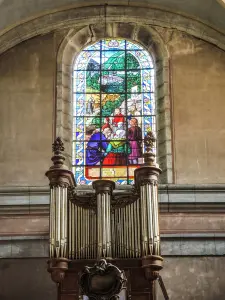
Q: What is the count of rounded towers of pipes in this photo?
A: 3